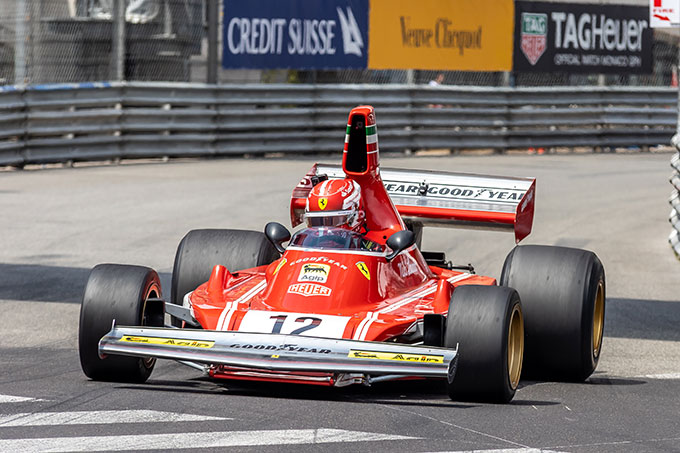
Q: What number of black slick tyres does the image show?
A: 4